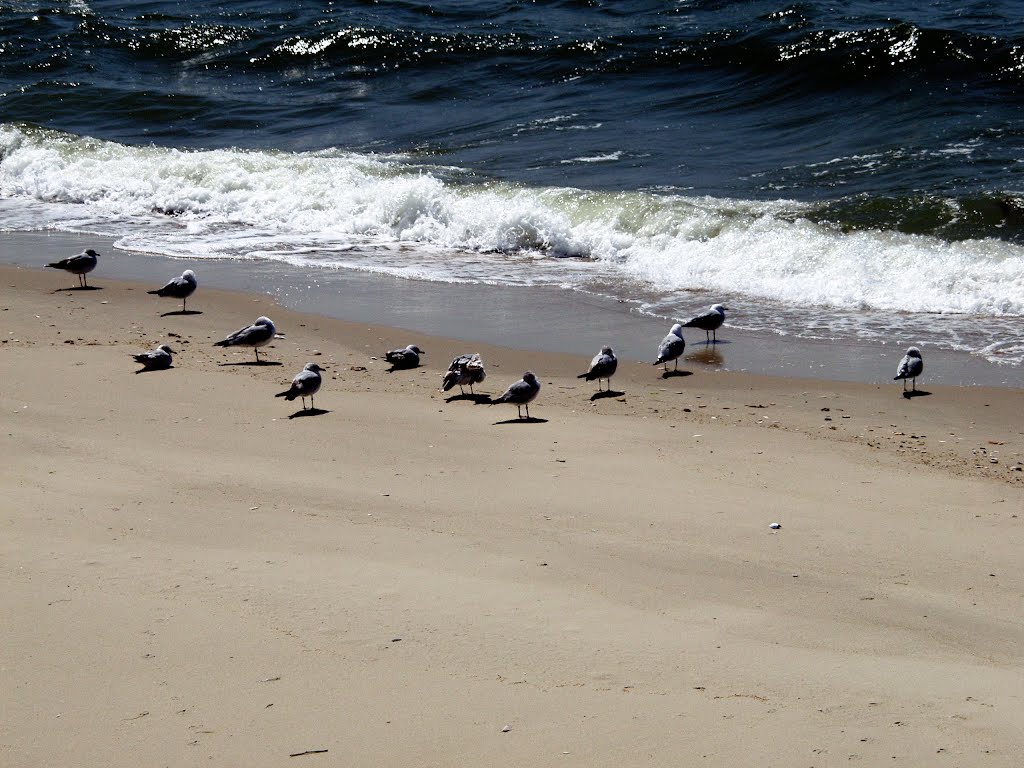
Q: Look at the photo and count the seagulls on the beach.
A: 12